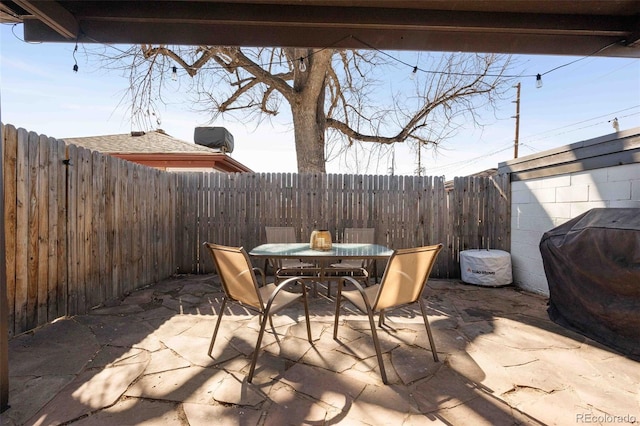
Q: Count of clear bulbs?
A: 4